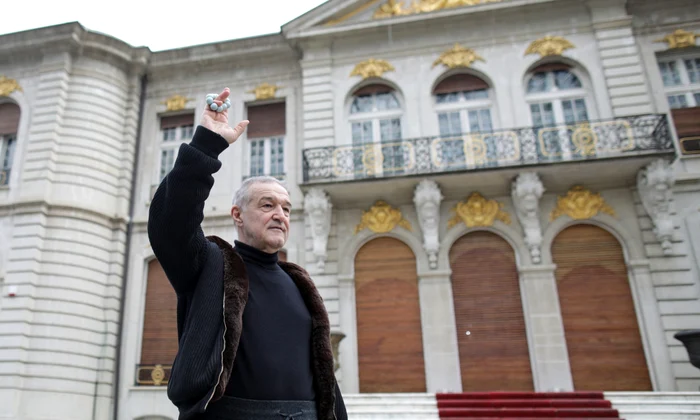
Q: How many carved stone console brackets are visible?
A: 4